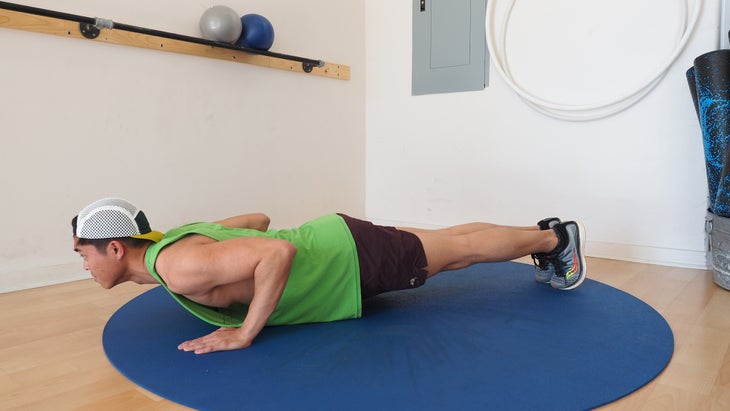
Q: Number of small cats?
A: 0